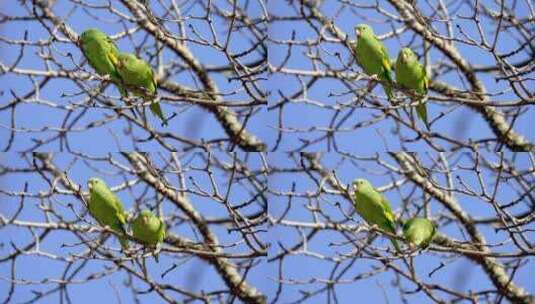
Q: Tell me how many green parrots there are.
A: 8